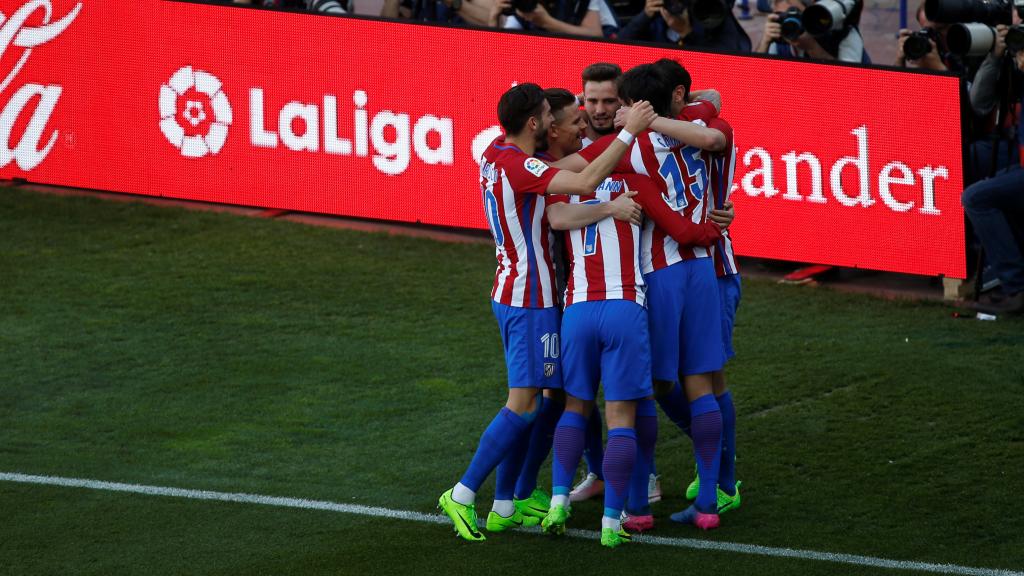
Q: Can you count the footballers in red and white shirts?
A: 6